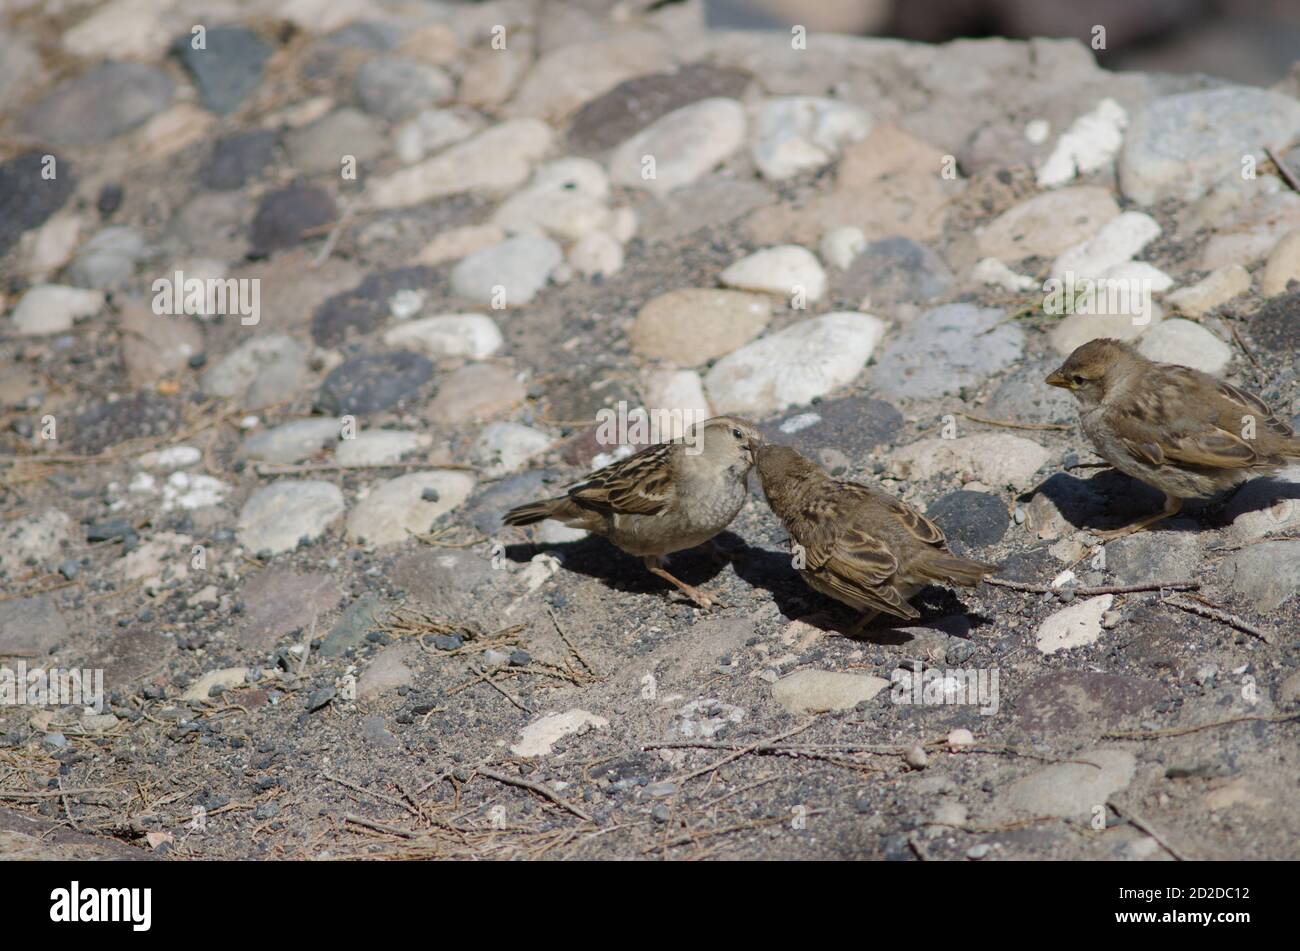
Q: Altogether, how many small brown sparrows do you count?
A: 3